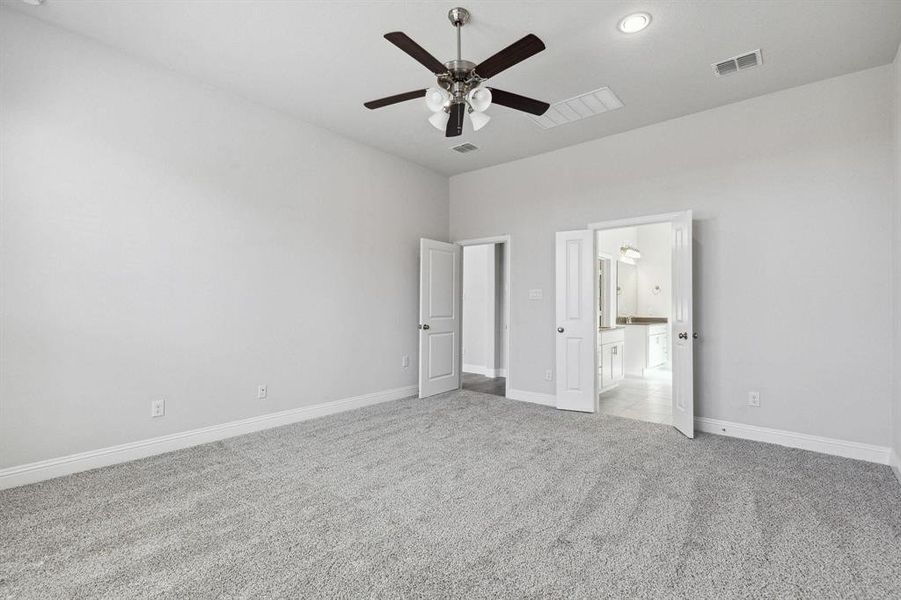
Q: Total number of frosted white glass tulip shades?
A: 4